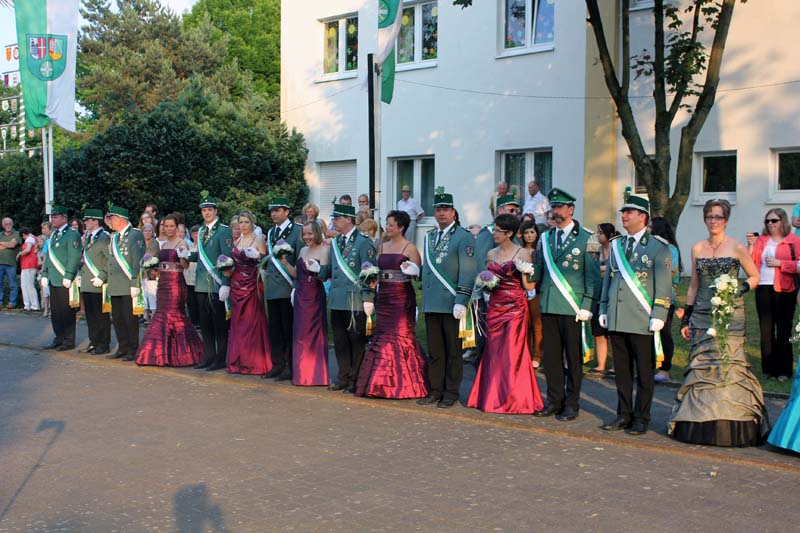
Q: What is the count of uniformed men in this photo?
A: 10